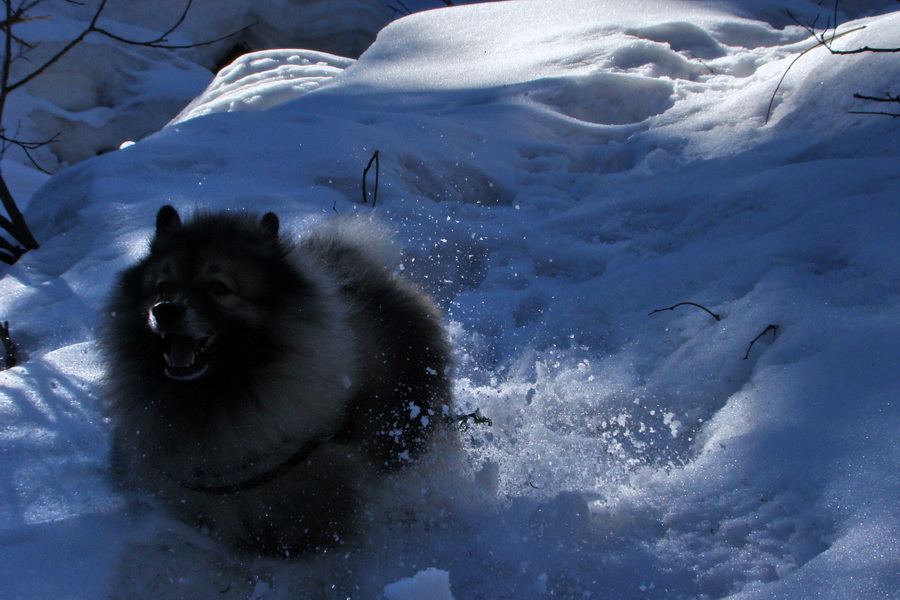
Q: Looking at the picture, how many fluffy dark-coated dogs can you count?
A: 1